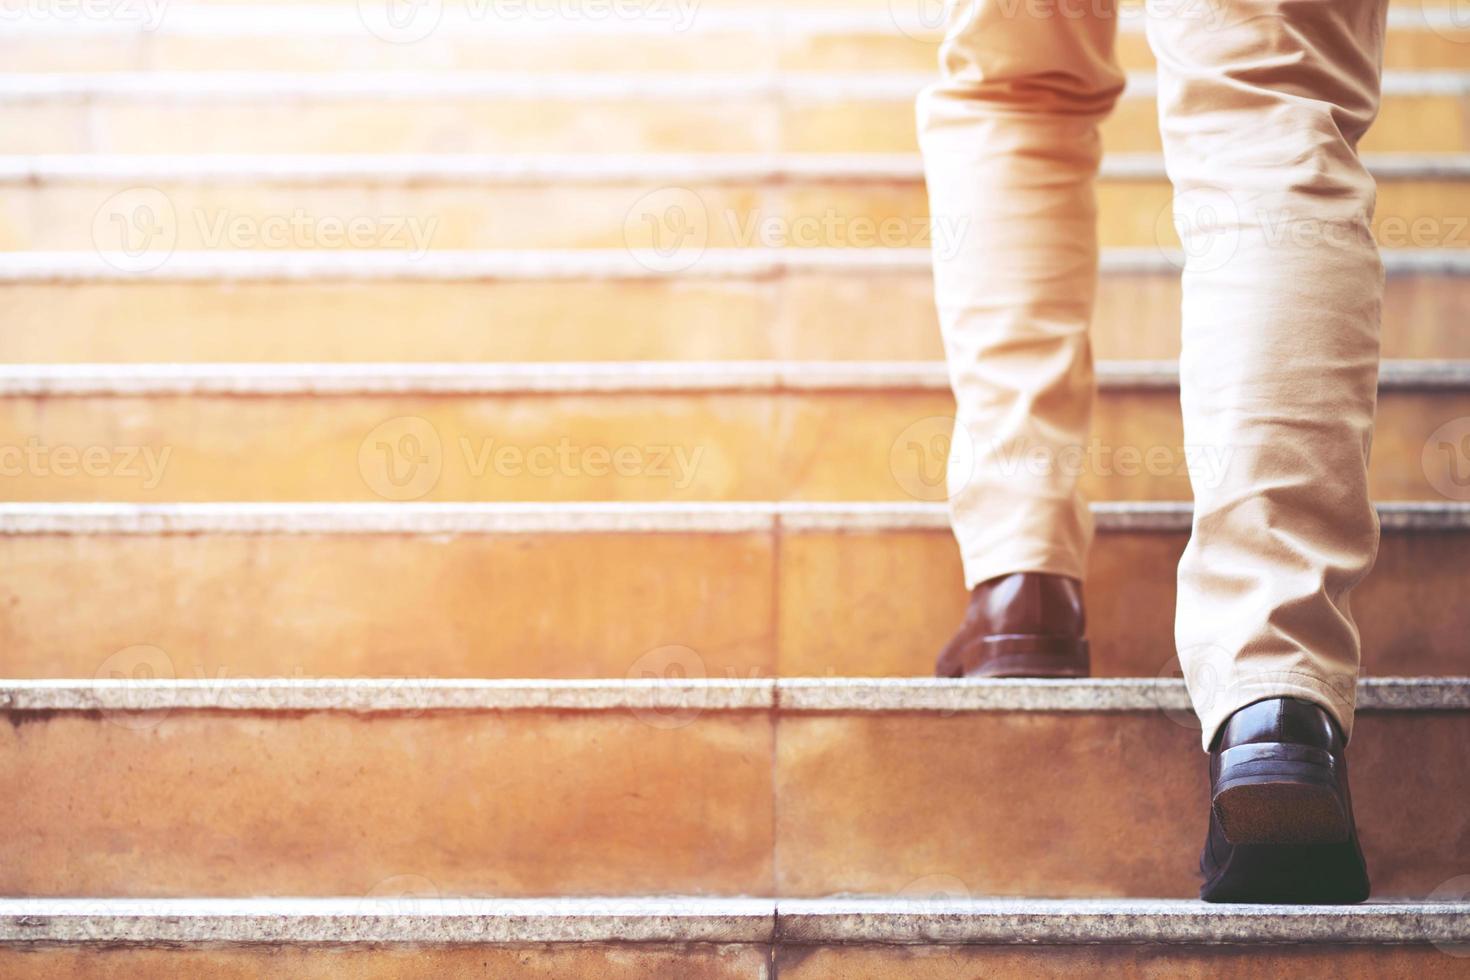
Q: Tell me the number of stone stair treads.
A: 8